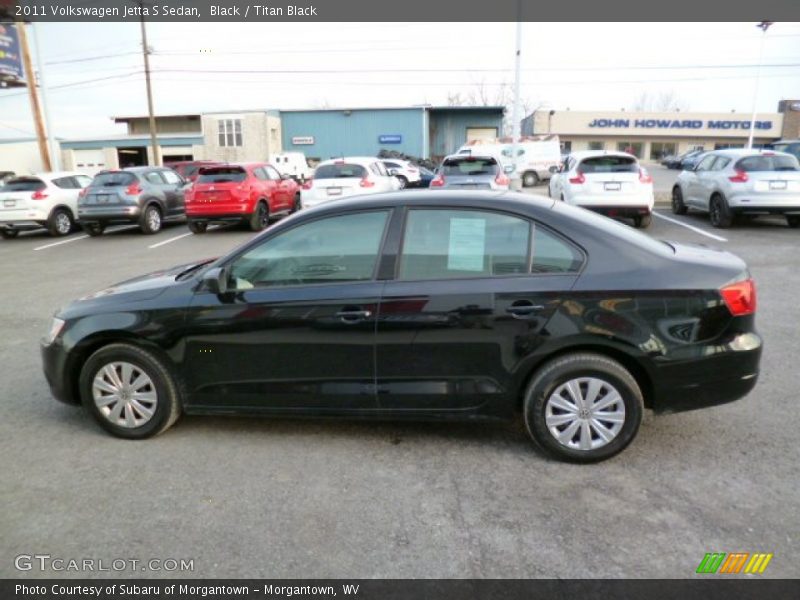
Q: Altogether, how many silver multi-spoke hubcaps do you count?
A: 2